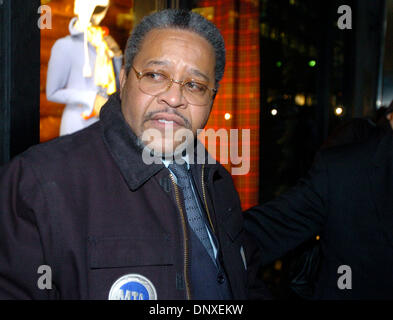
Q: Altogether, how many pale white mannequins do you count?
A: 1